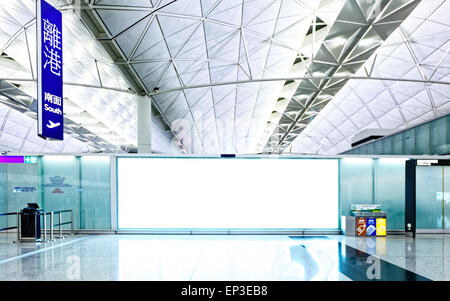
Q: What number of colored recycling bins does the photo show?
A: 3